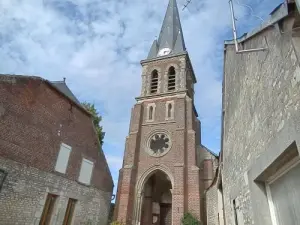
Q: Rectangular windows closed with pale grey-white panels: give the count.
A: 2